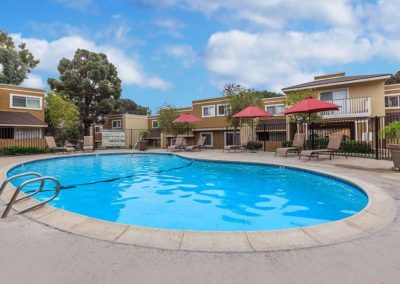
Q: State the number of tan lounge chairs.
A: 7